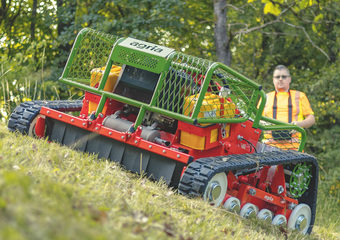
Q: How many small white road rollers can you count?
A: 4